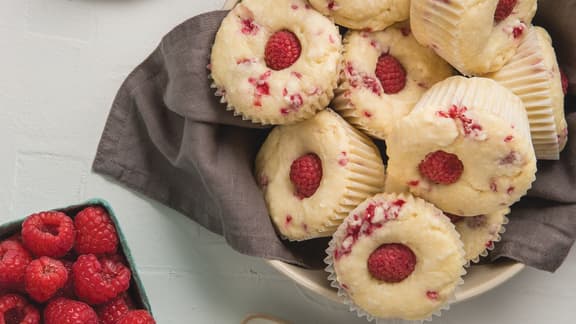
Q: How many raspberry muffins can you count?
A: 9